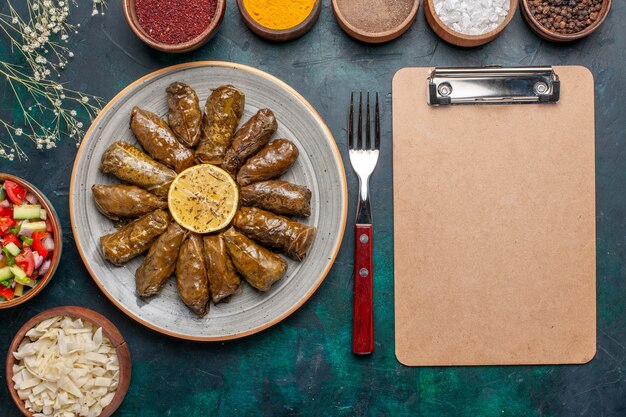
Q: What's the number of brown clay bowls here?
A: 7